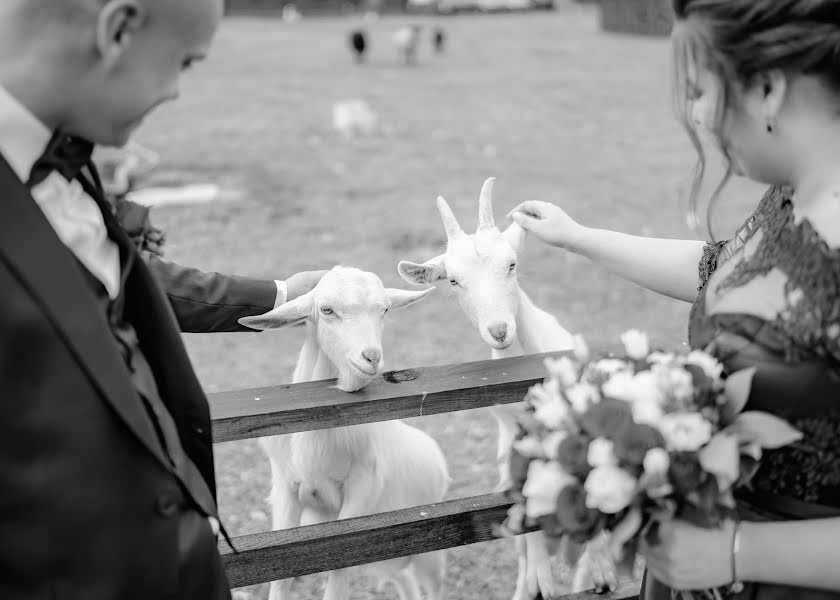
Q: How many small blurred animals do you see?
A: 4